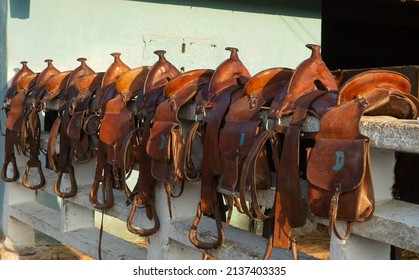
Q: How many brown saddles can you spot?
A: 7